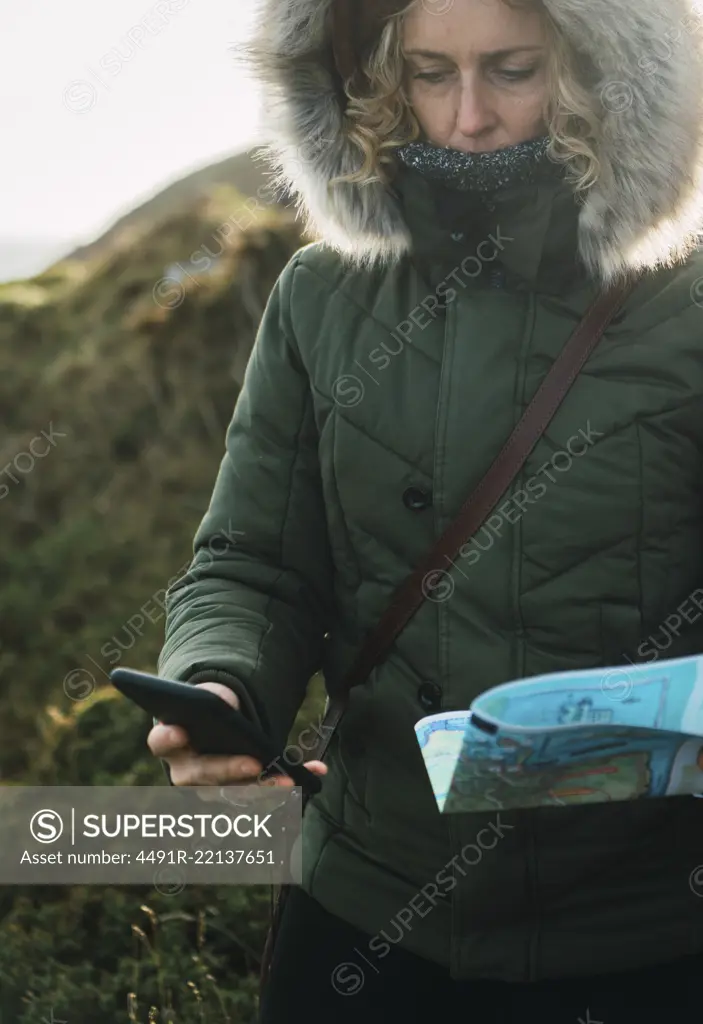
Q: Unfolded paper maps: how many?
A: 1